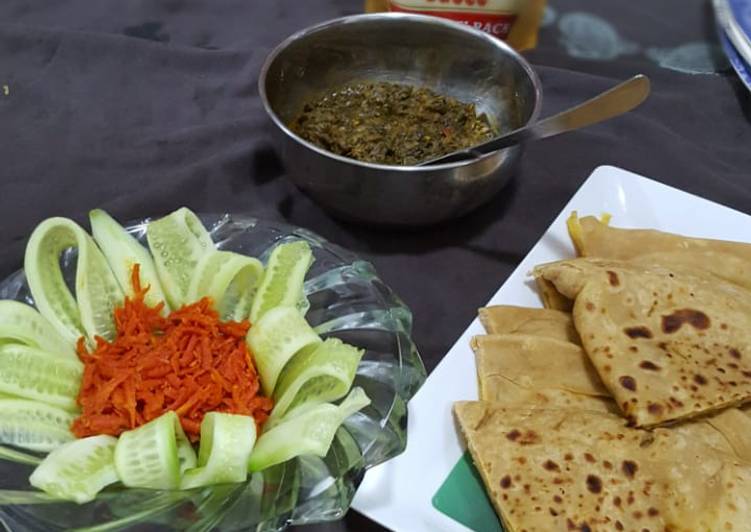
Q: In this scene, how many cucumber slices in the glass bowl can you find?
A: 14